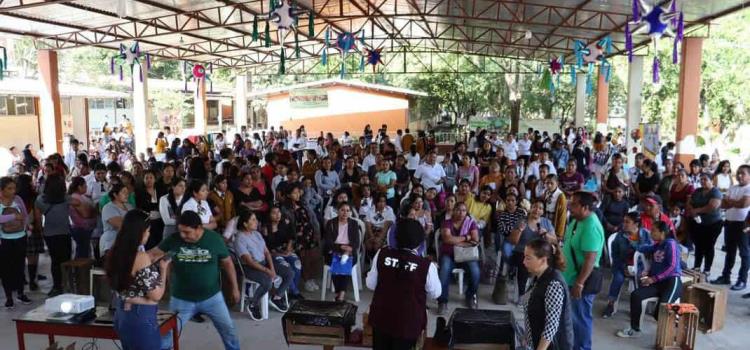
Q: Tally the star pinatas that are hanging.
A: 8